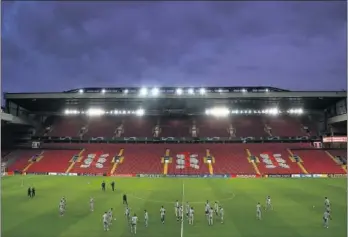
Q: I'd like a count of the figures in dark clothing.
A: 5